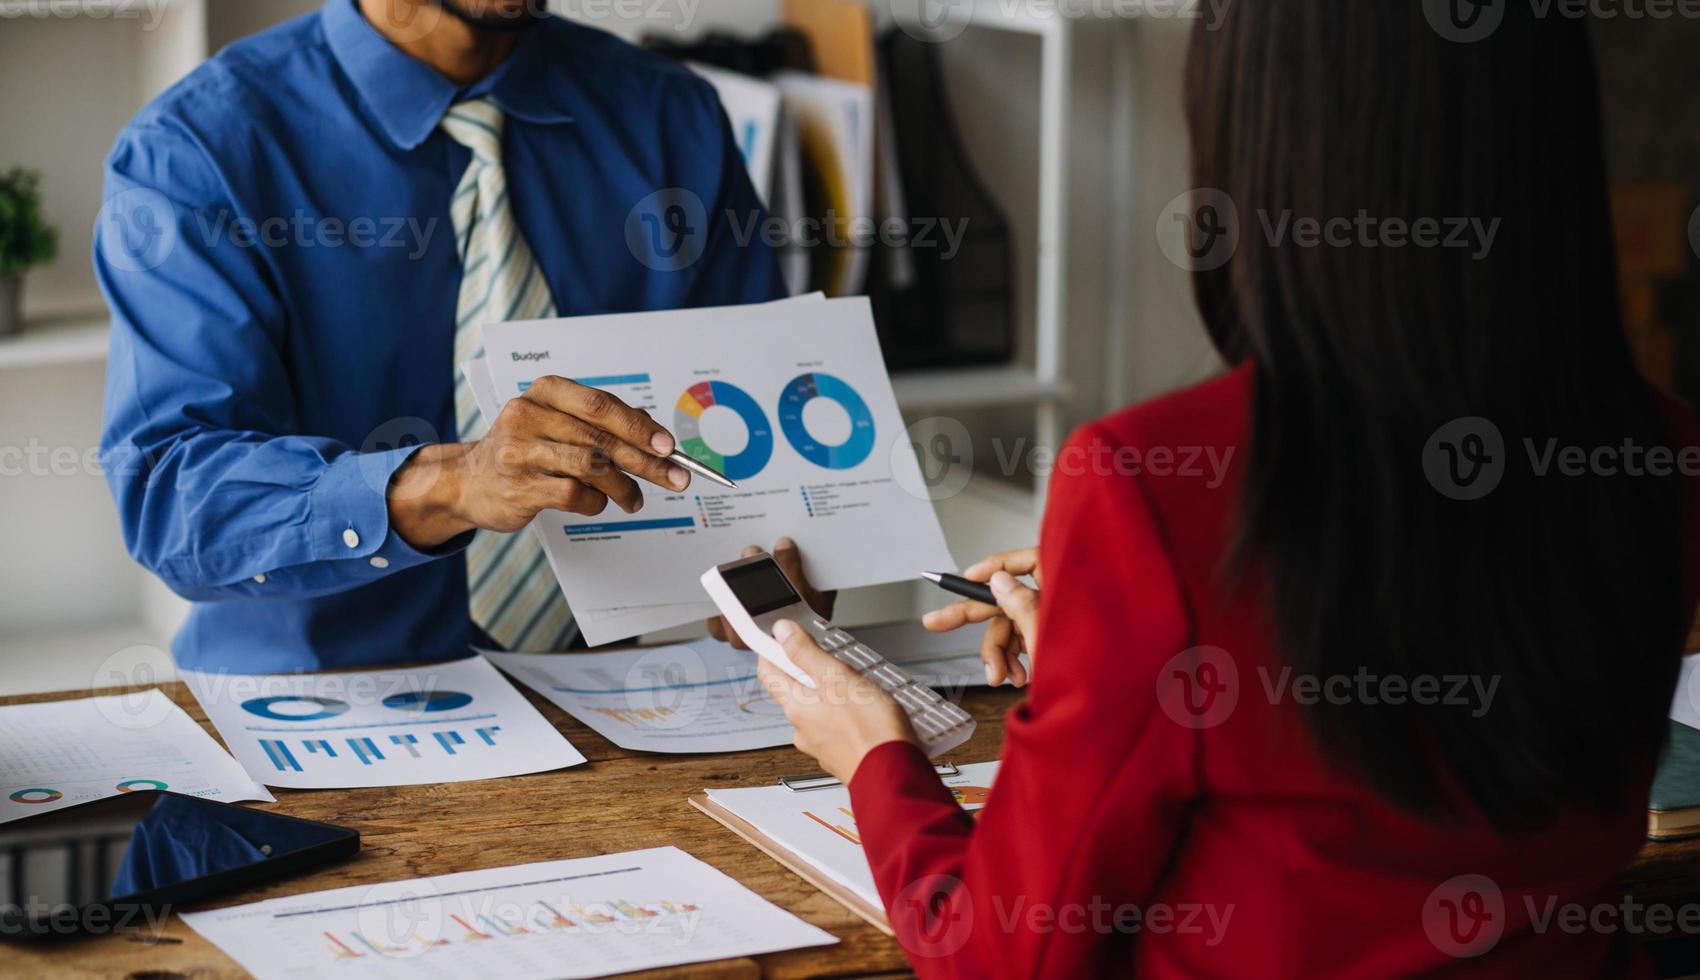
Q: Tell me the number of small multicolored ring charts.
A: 2